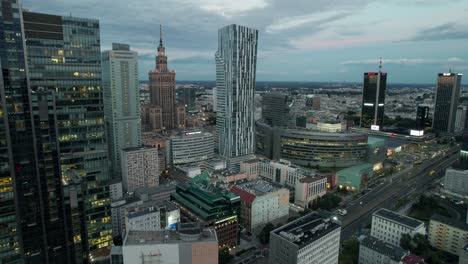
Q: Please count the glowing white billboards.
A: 2